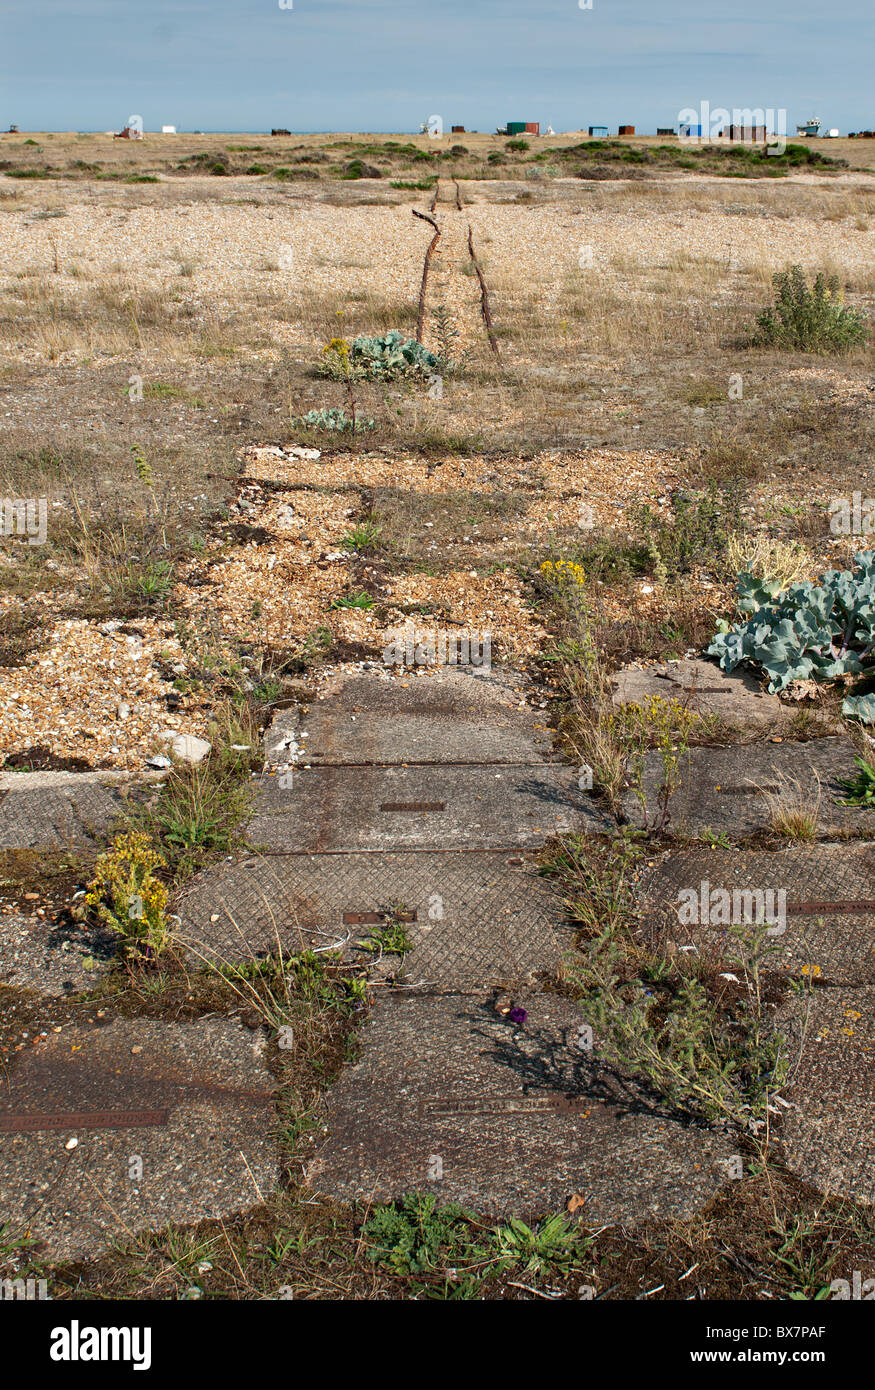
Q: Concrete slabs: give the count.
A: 11